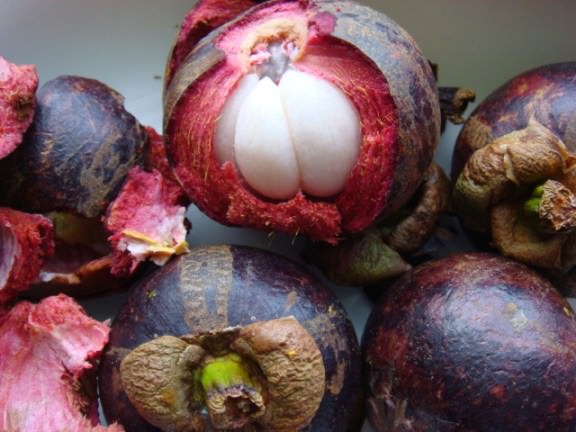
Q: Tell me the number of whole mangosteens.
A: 3